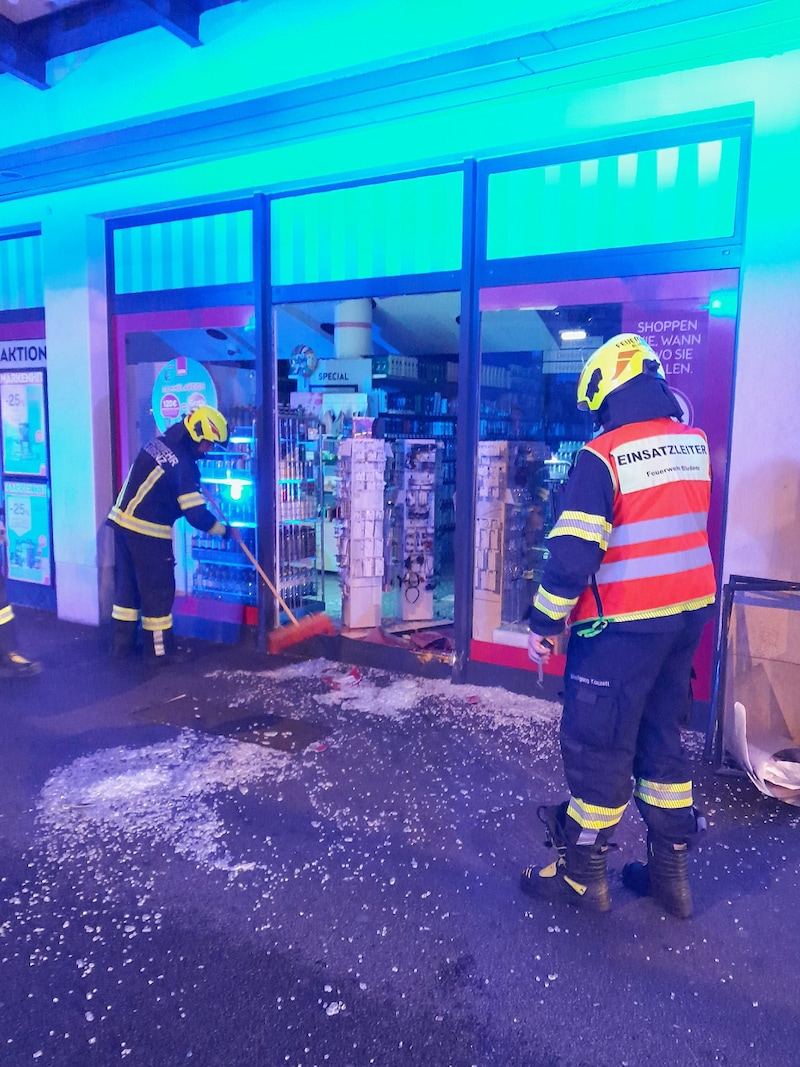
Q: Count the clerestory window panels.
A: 4